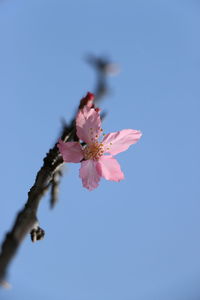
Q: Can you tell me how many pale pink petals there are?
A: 5